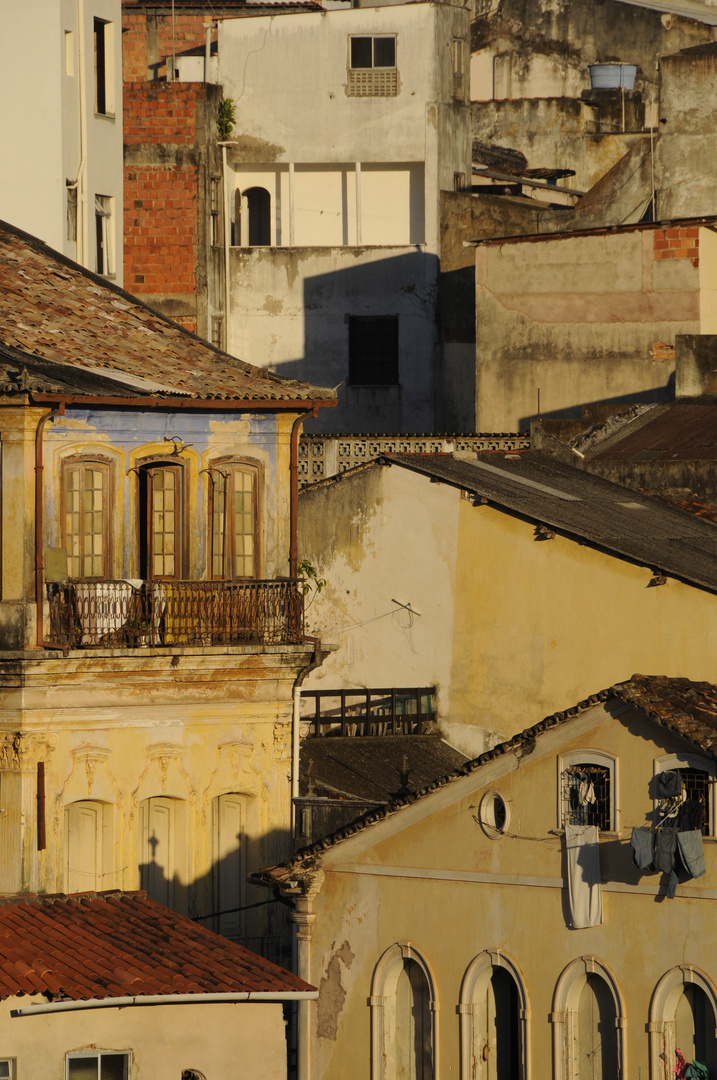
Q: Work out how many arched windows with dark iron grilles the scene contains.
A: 2